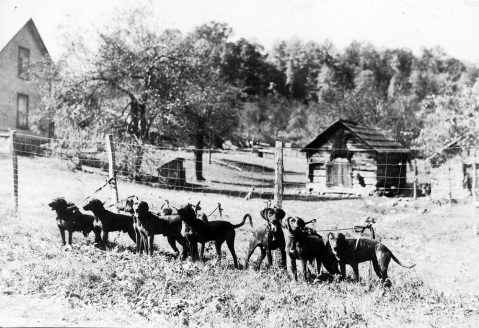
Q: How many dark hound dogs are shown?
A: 7